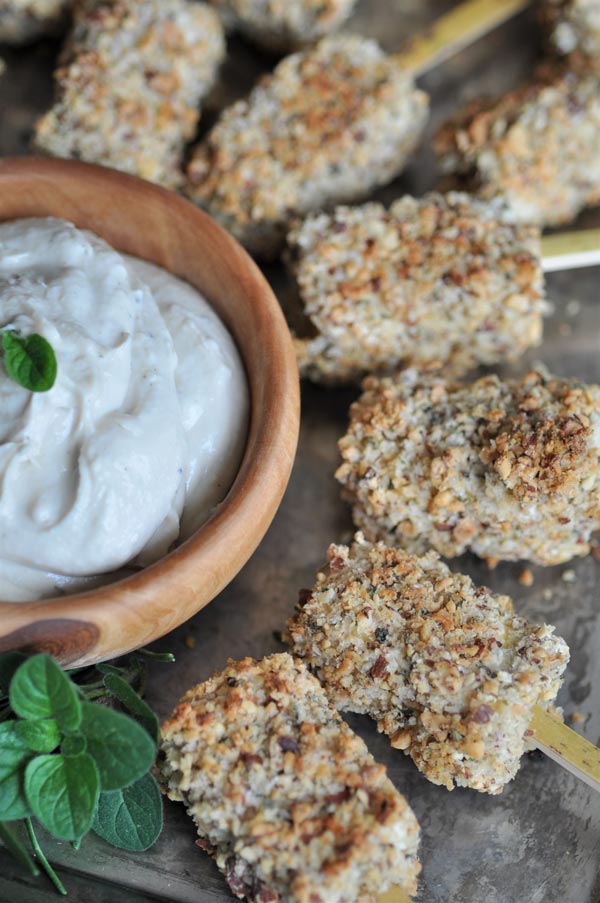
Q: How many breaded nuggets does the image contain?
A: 10